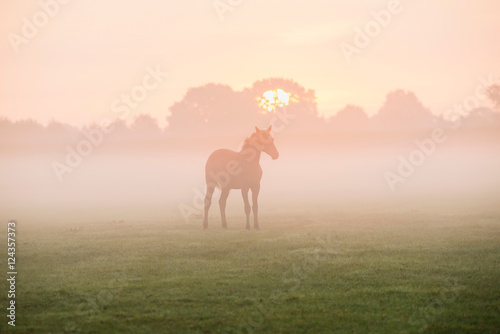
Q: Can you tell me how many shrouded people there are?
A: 0